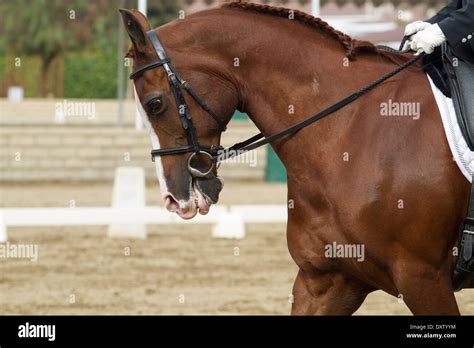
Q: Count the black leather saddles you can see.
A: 1